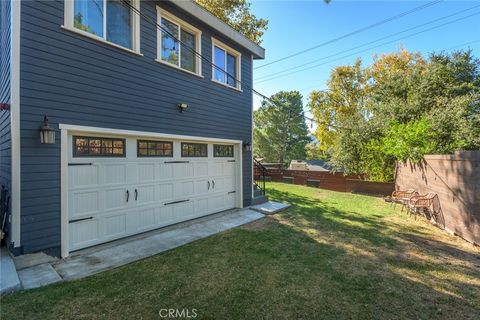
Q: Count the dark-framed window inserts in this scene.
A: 4